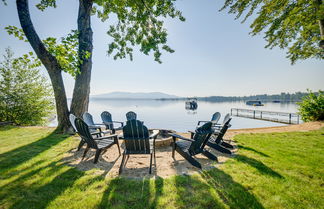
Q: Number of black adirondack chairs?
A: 10